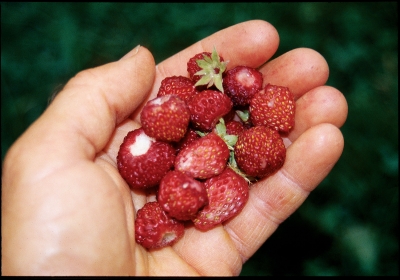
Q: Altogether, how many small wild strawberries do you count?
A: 14